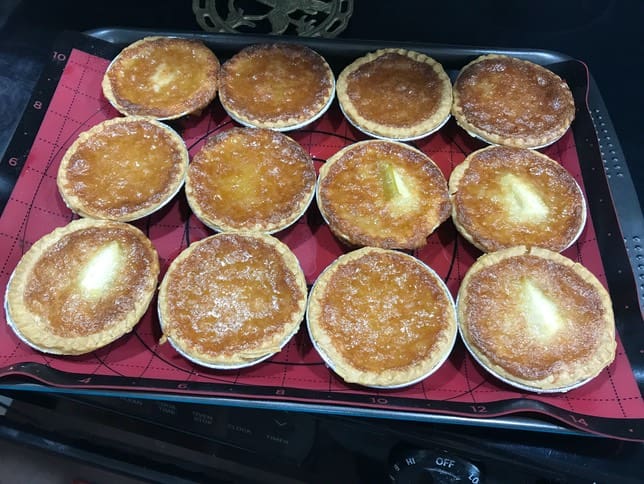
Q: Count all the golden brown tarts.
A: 12